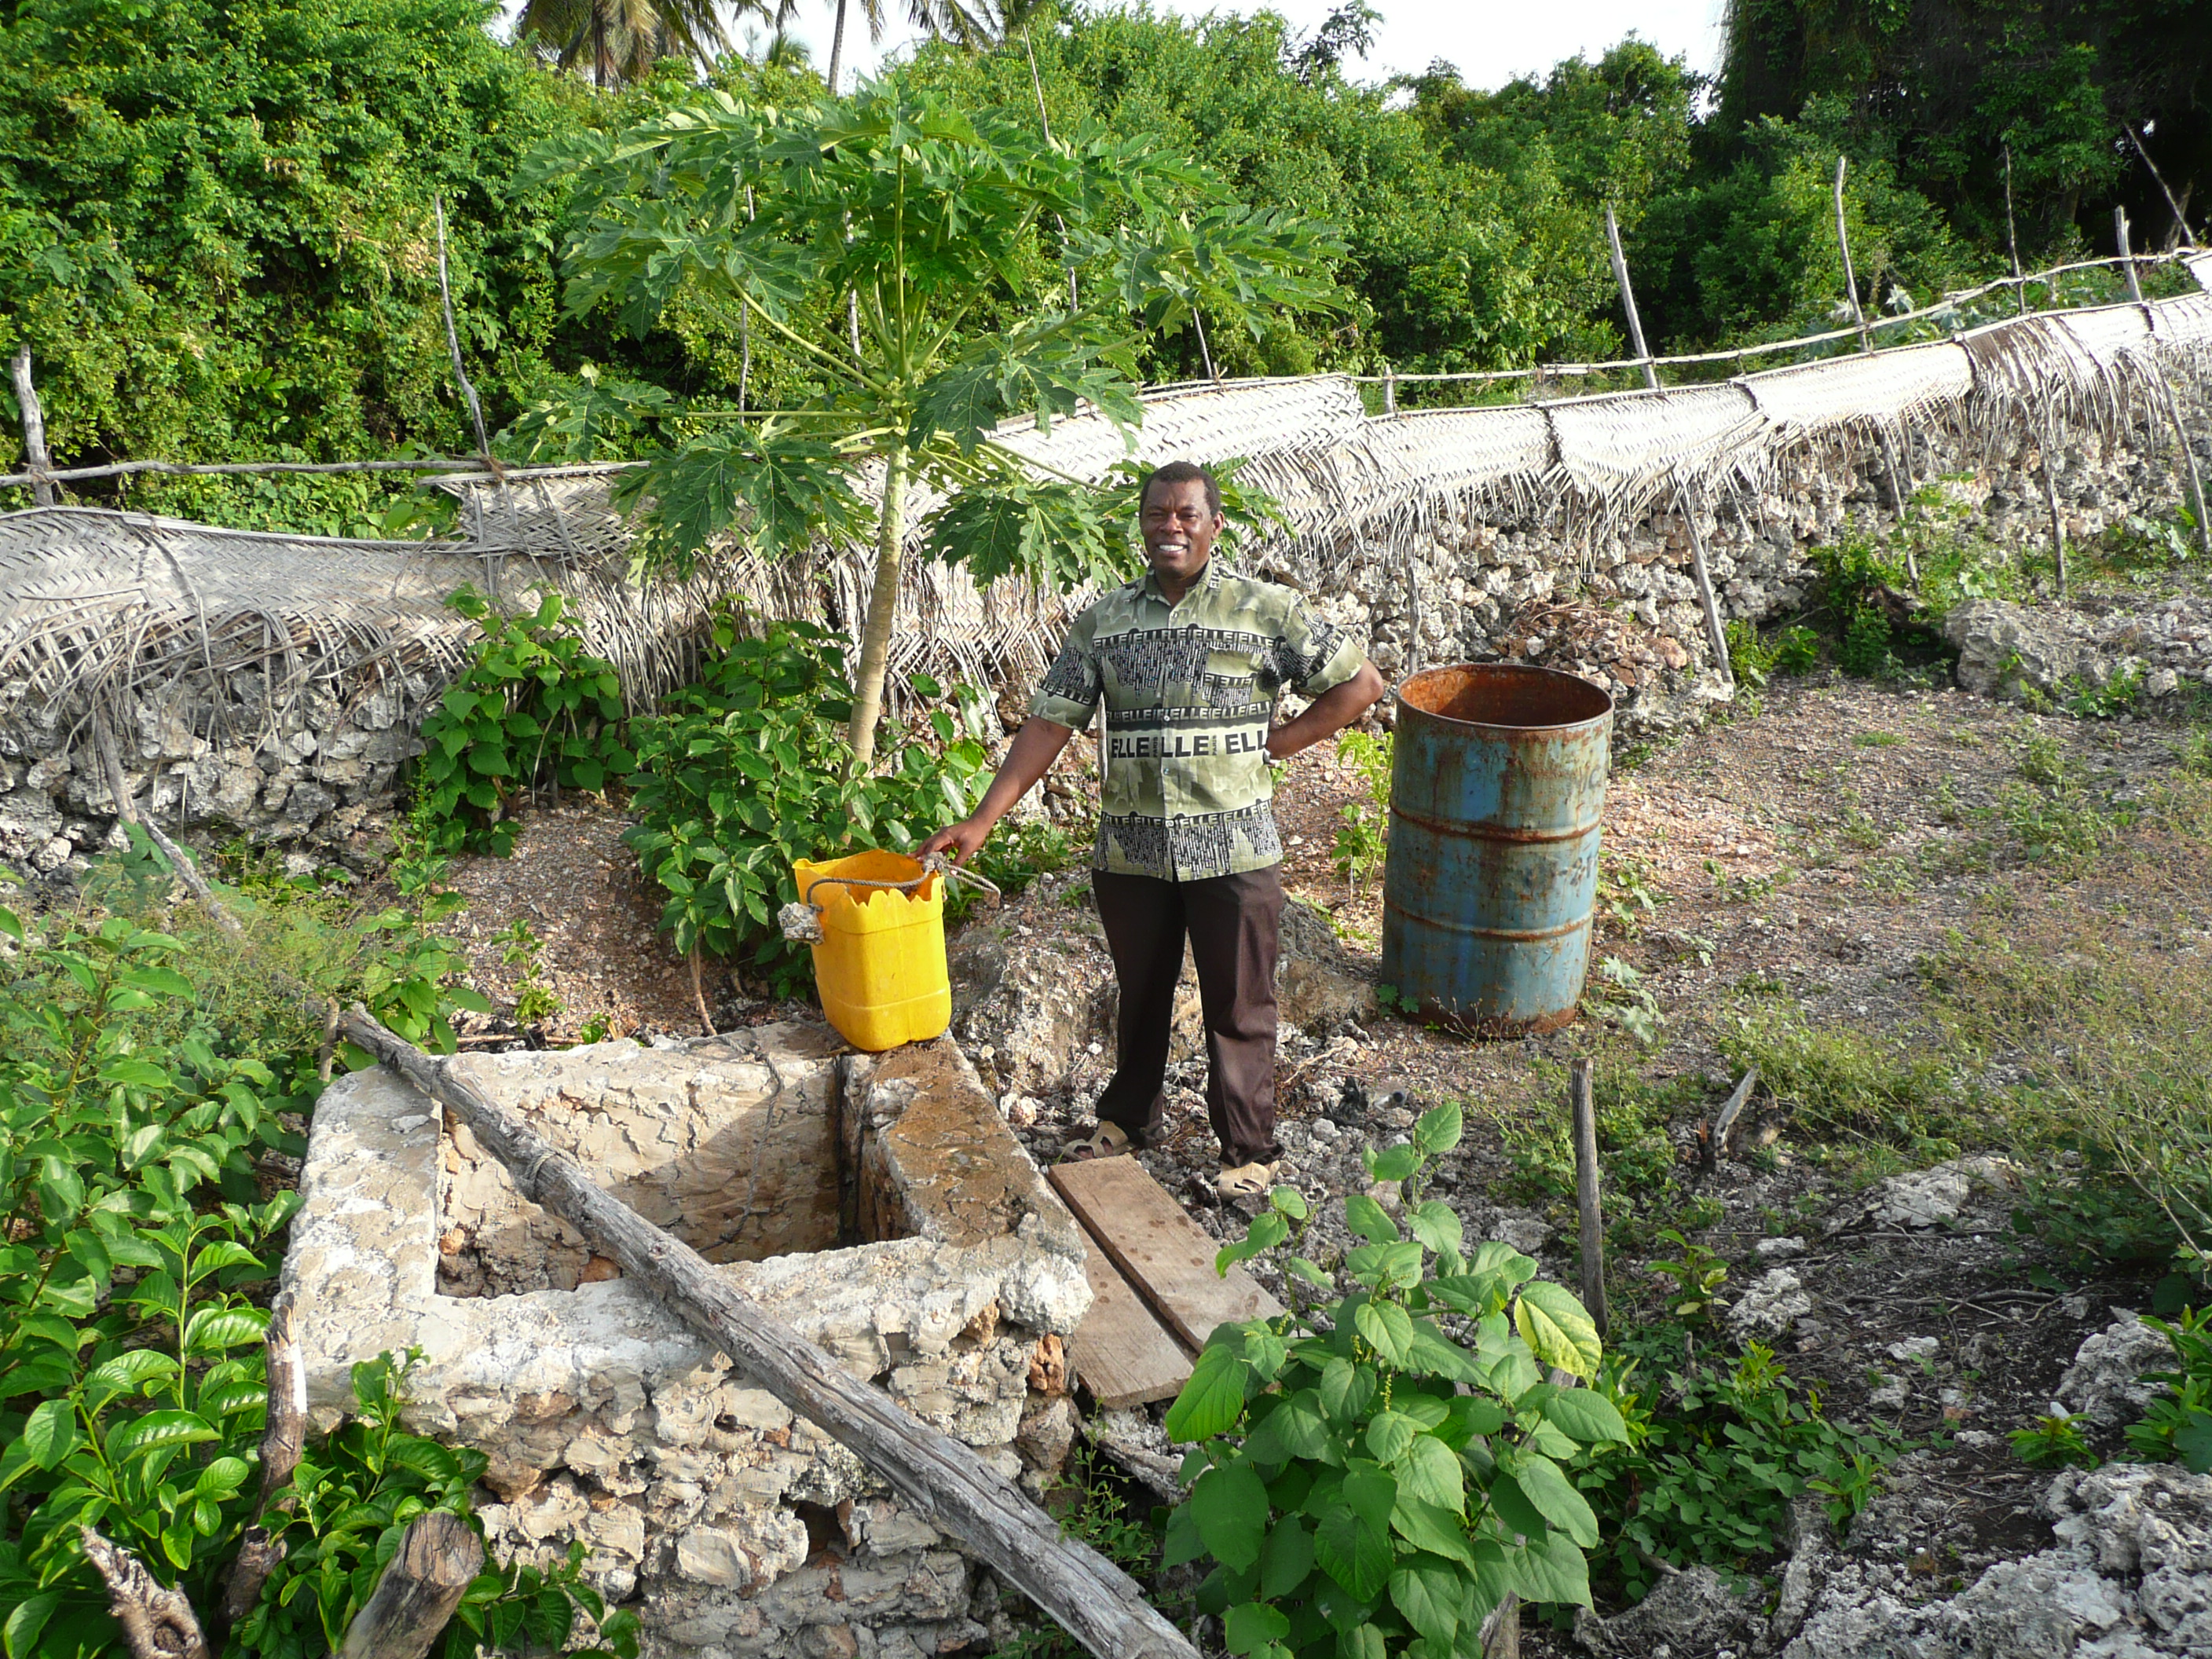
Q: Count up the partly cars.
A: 0